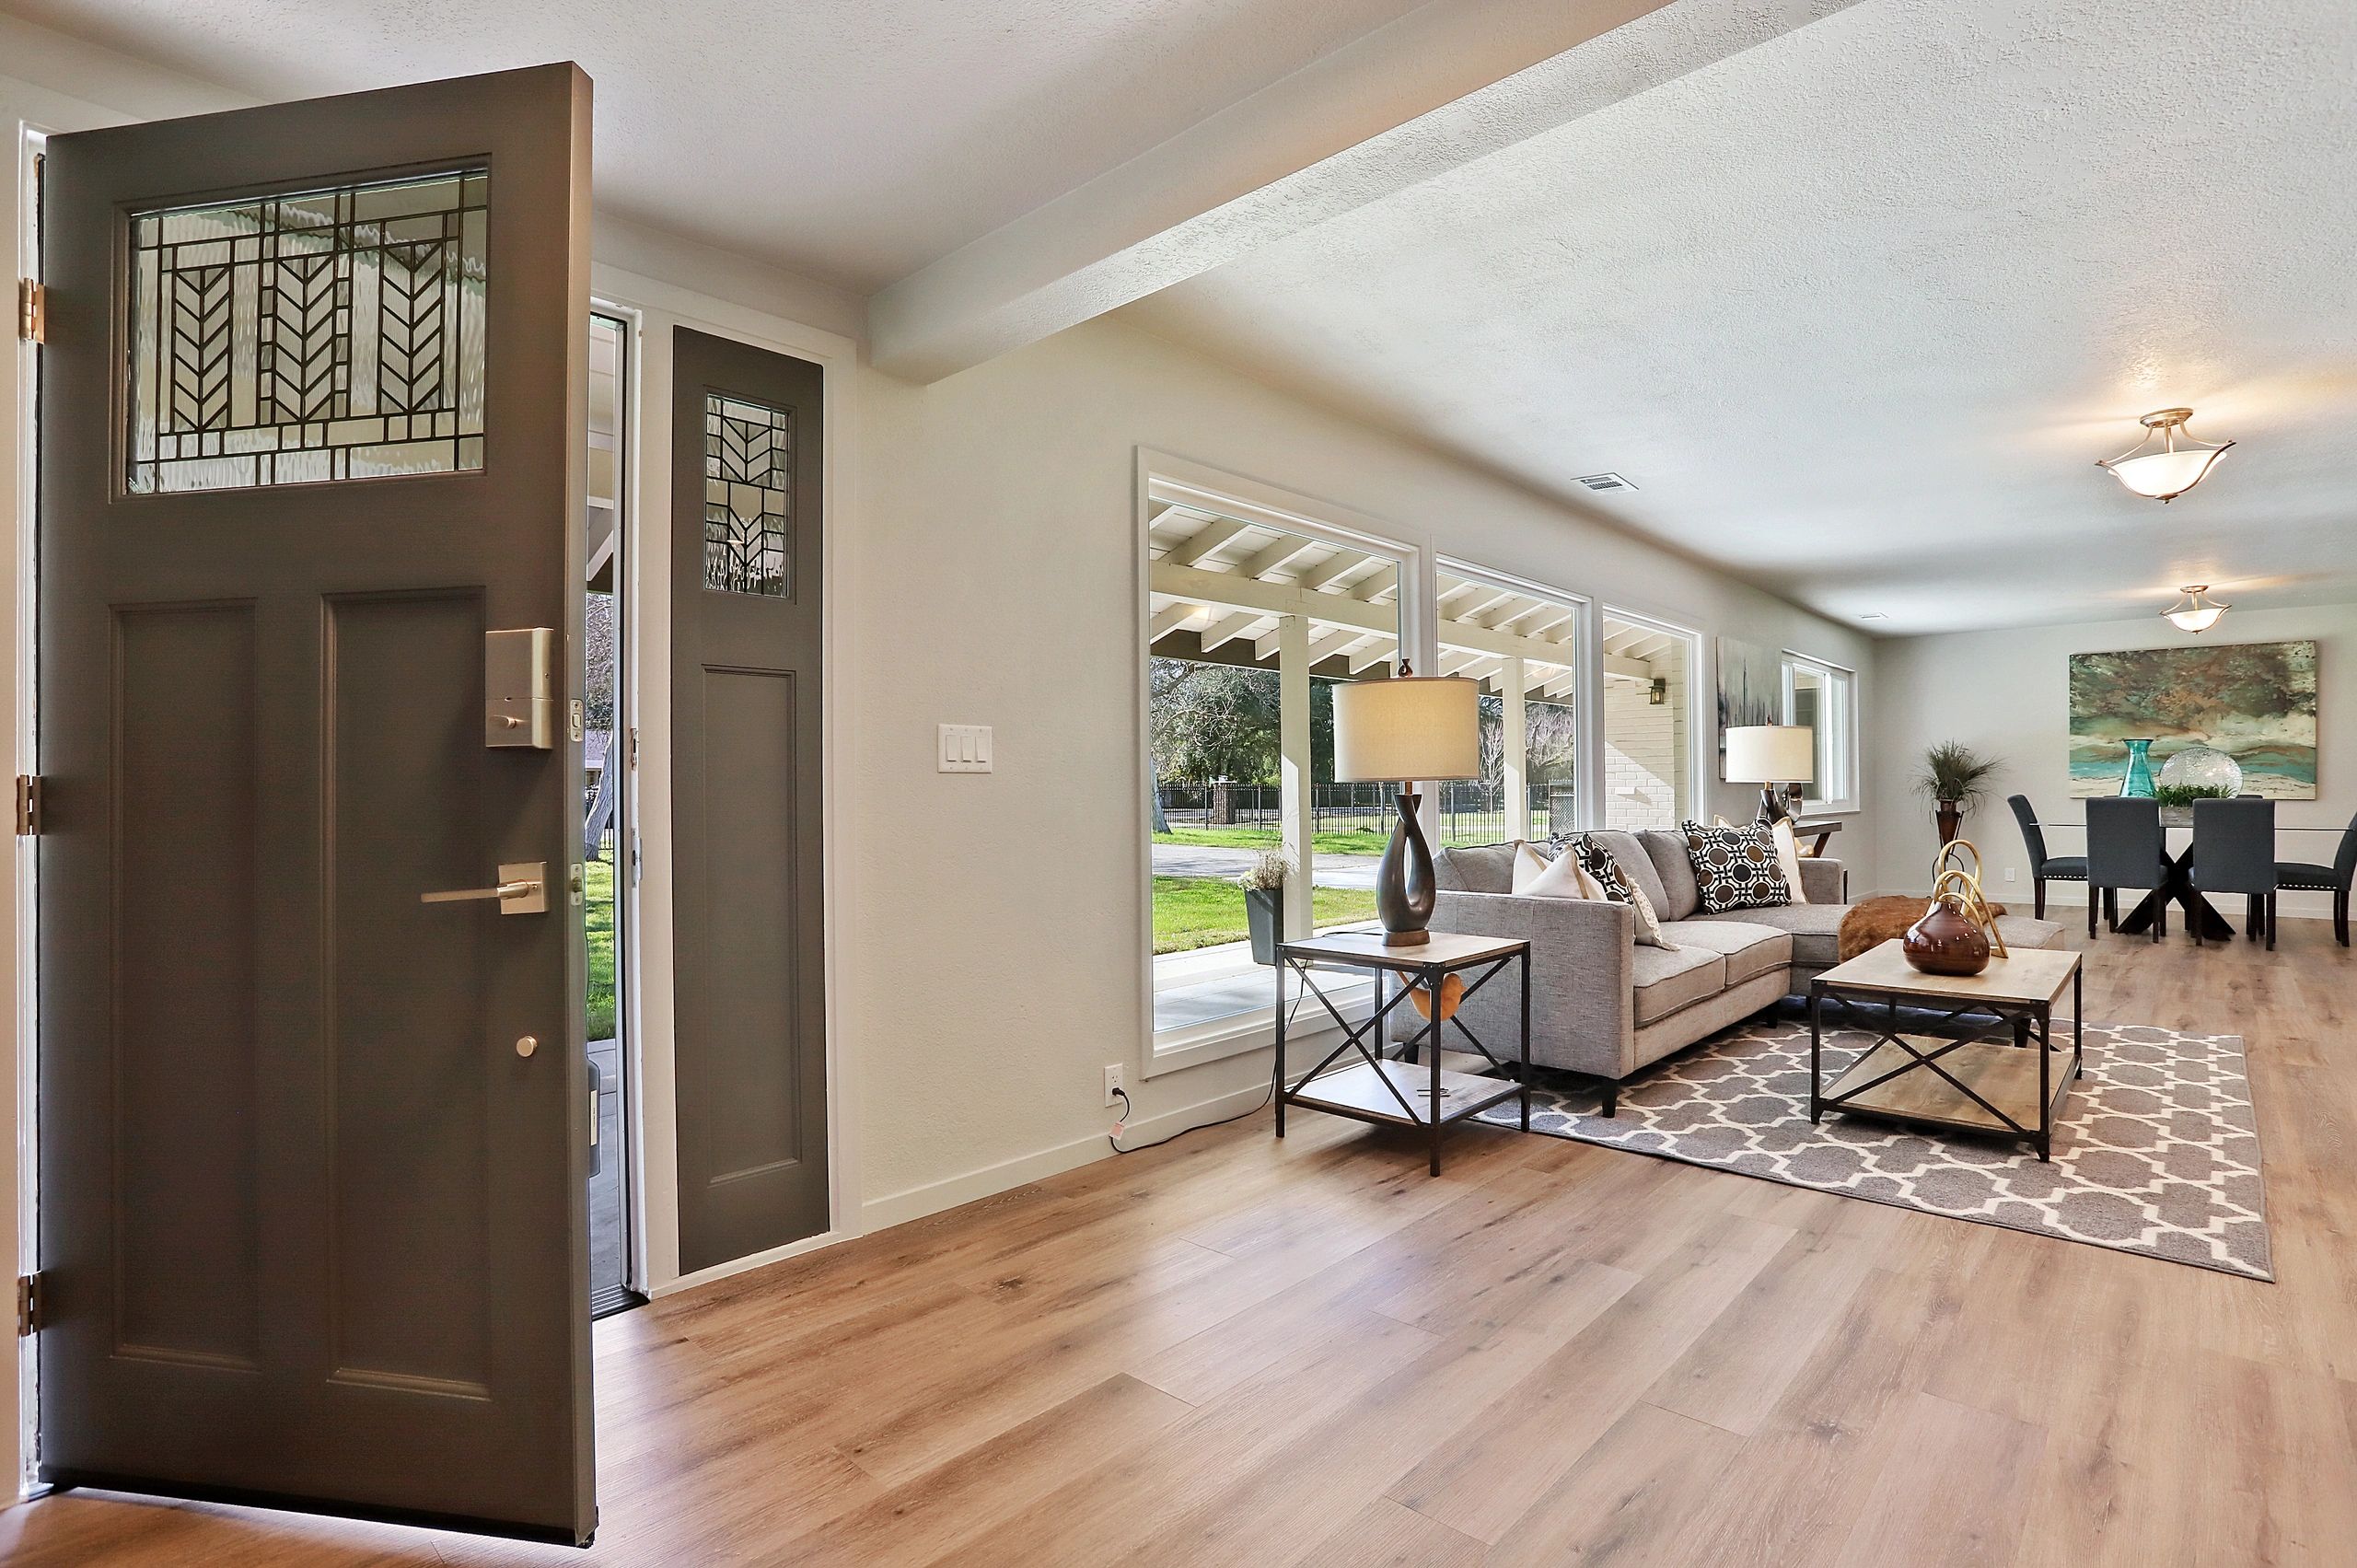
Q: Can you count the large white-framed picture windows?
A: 3